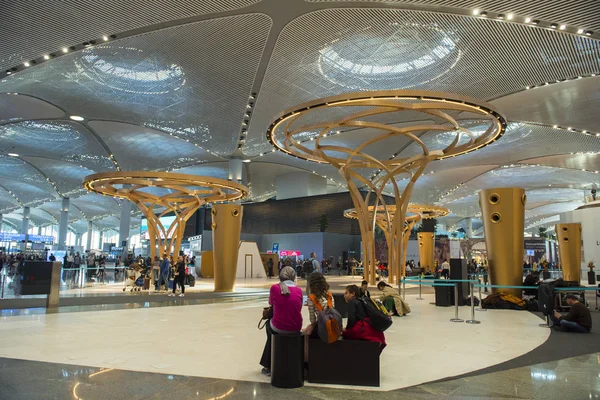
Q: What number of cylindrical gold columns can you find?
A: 4